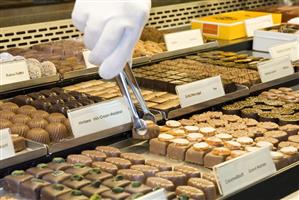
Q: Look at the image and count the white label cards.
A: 11